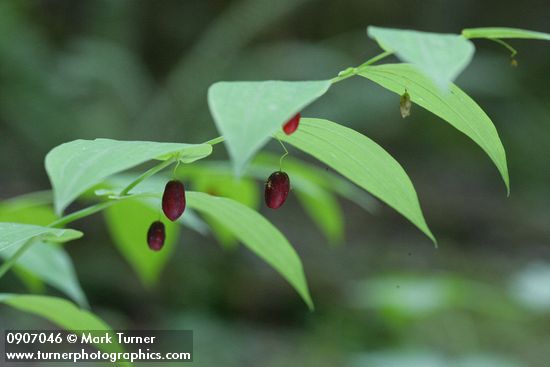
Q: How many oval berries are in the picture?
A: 4